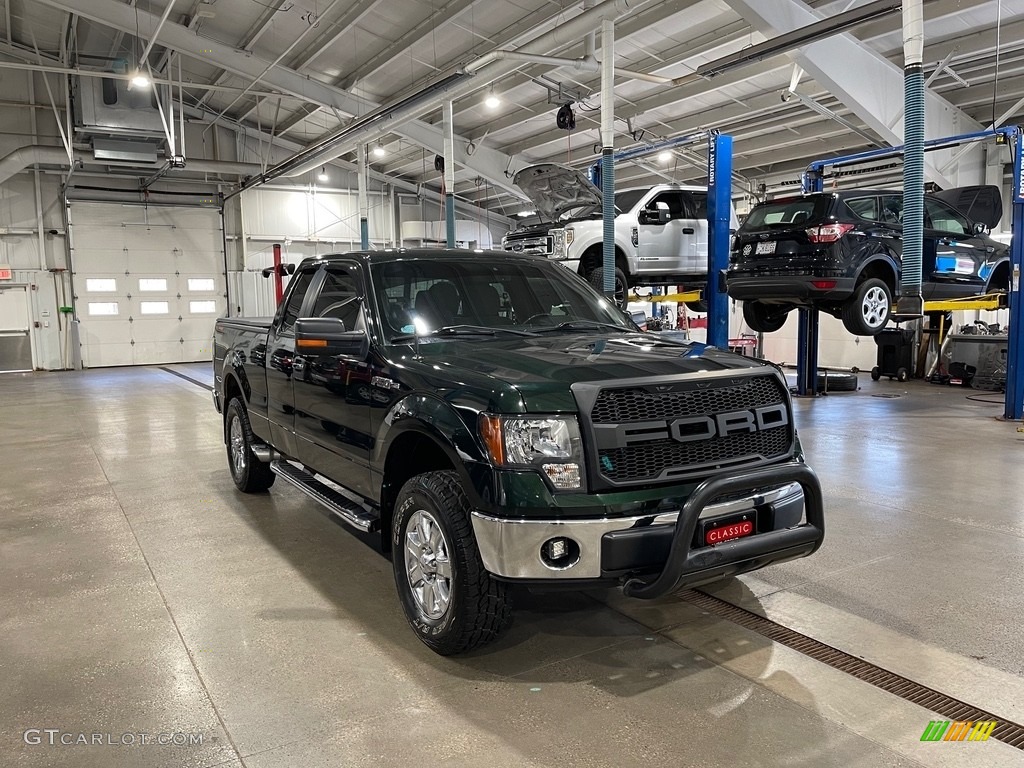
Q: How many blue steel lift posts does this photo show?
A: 4